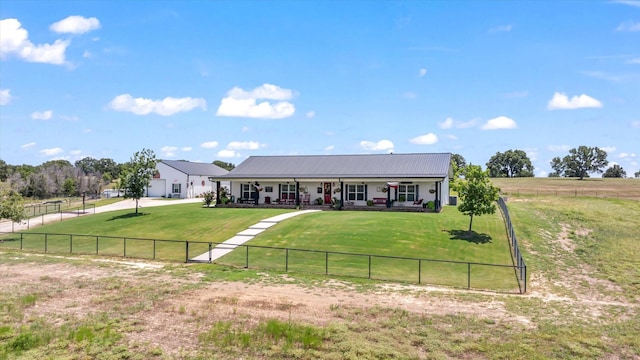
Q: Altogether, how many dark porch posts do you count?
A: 6